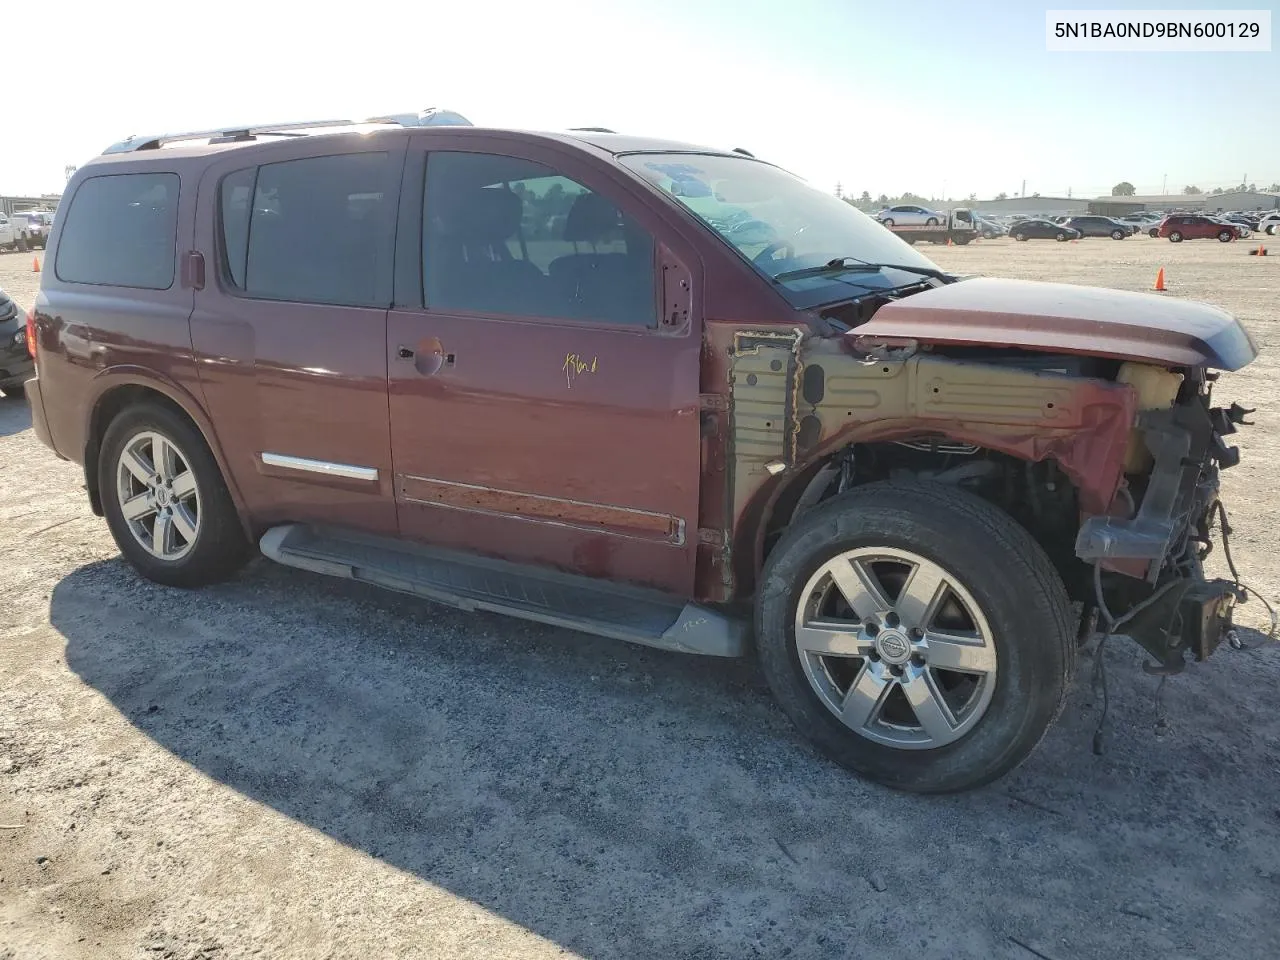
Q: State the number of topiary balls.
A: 0